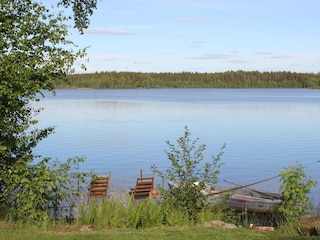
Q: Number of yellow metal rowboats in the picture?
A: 0